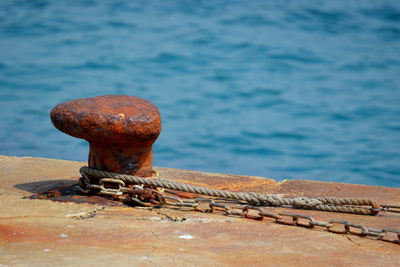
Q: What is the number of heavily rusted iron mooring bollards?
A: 1